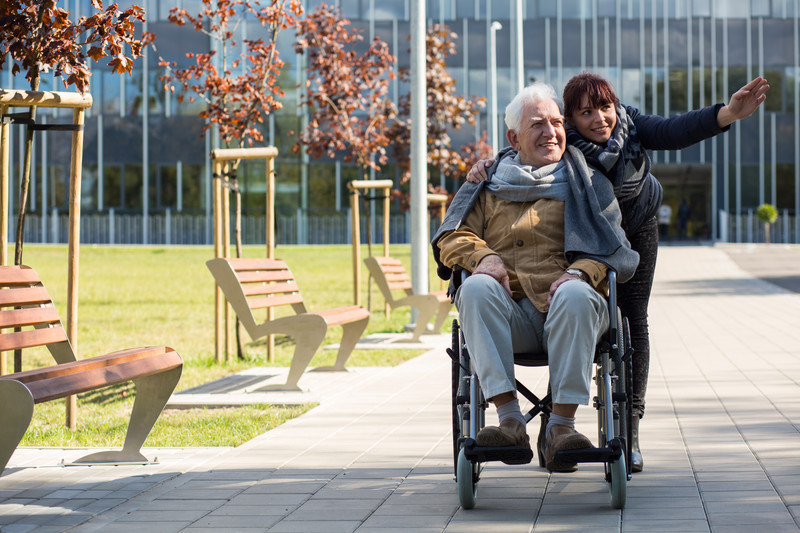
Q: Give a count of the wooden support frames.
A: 4